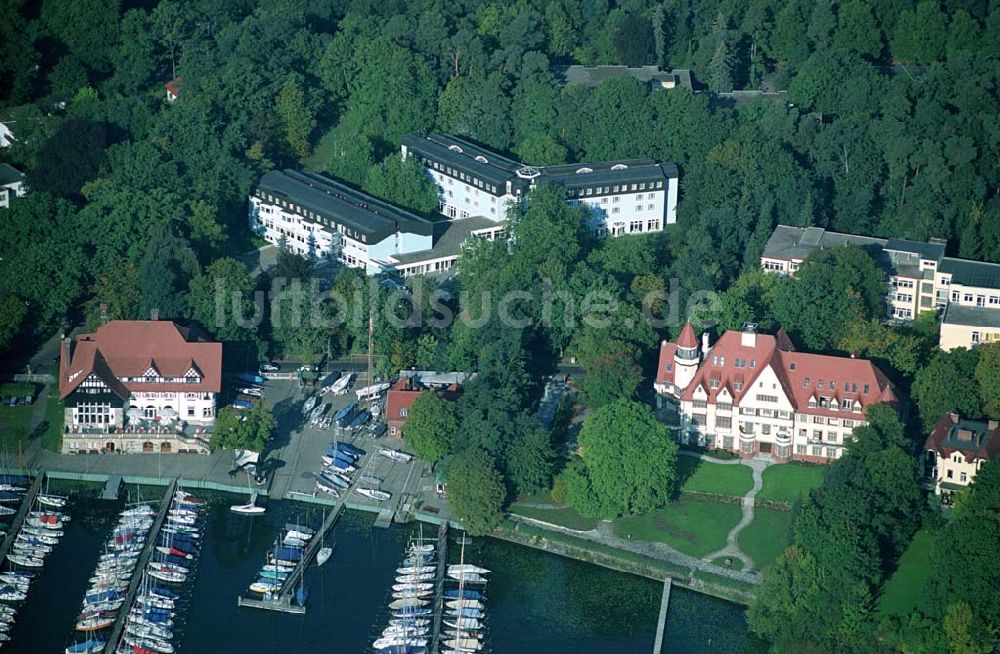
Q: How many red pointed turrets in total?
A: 1